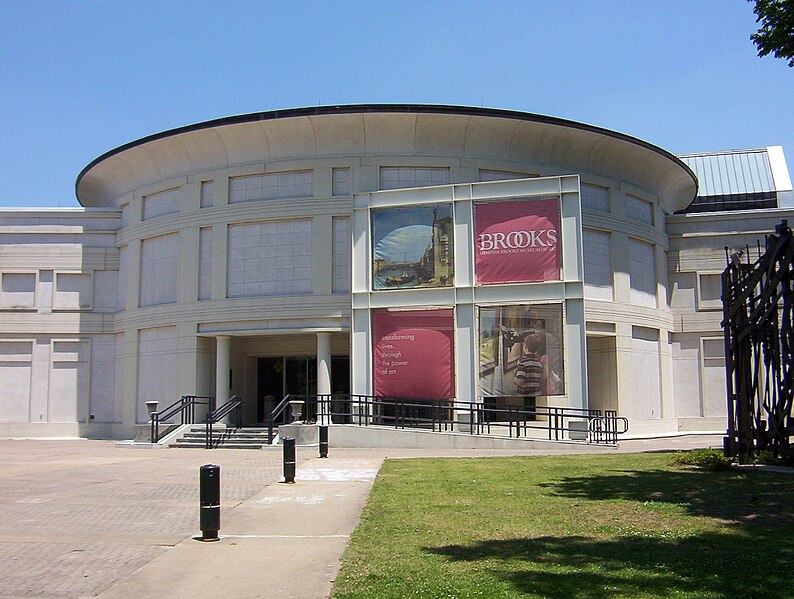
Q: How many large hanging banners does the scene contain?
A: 4